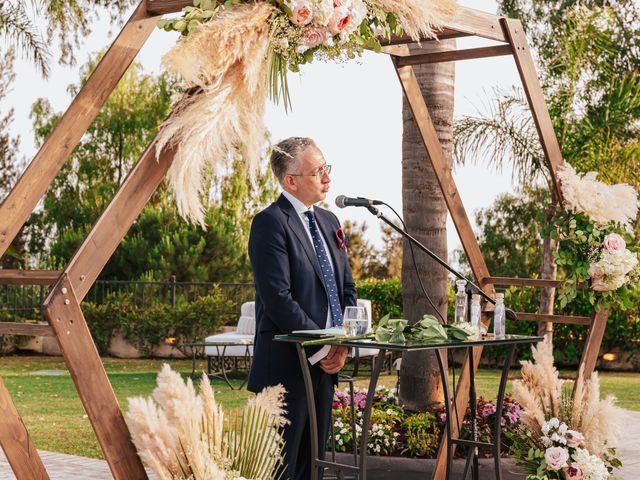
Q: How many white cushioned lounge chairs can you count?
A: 2